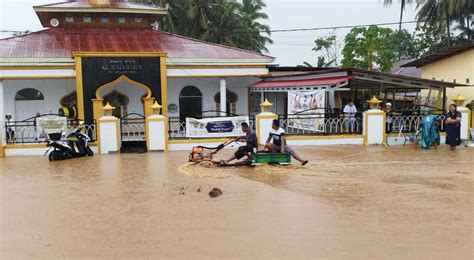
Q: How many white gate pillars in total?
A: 5